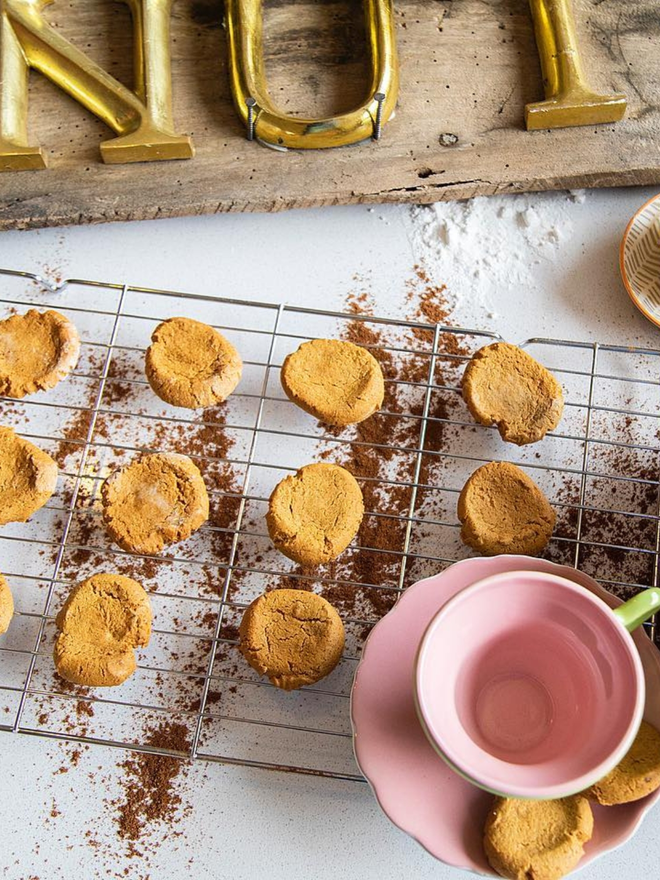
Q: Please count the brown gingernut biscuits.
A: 13